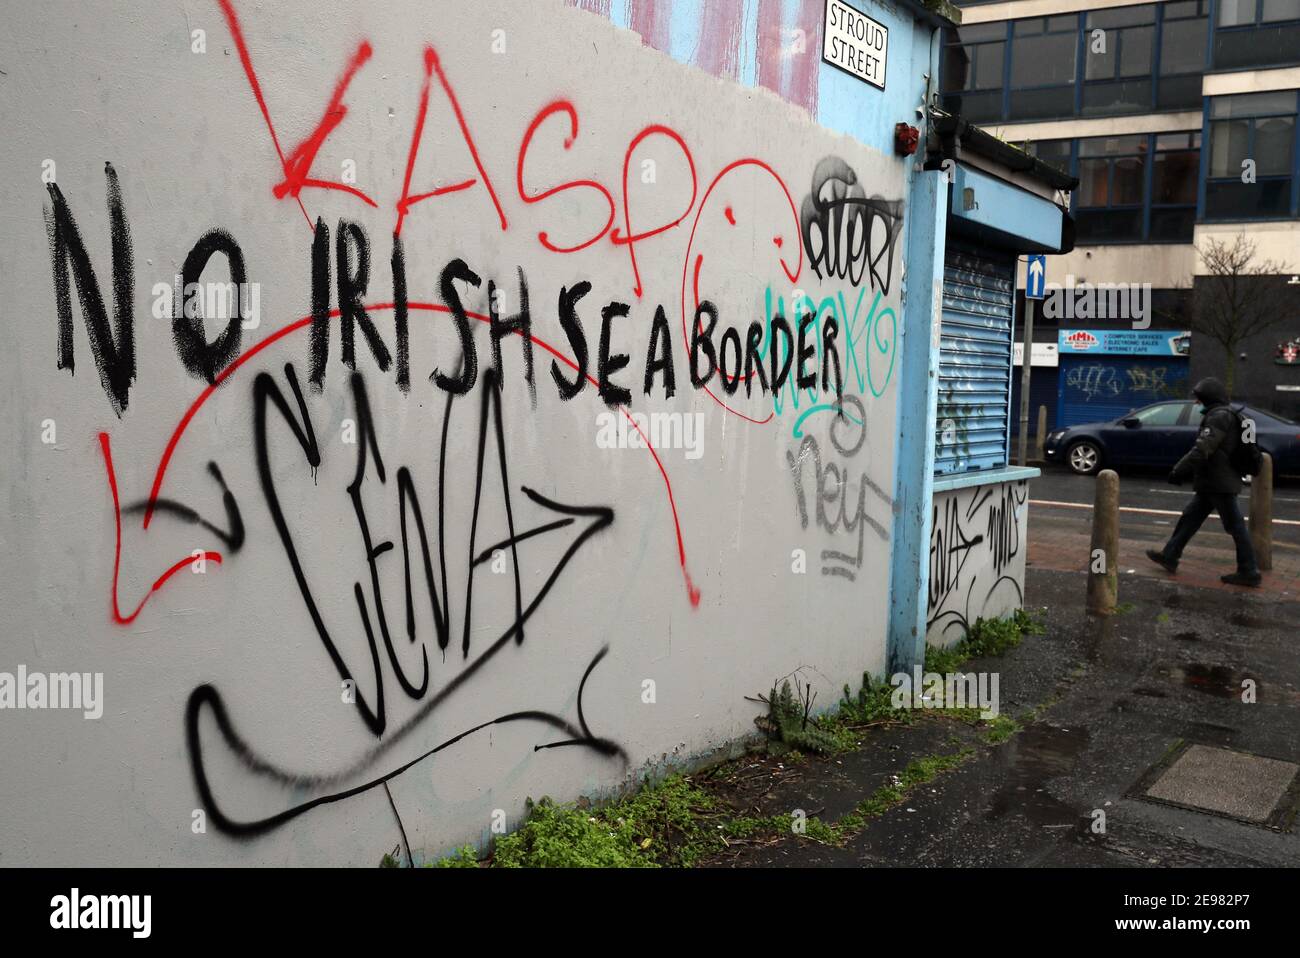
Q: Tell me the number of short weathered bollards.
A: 3